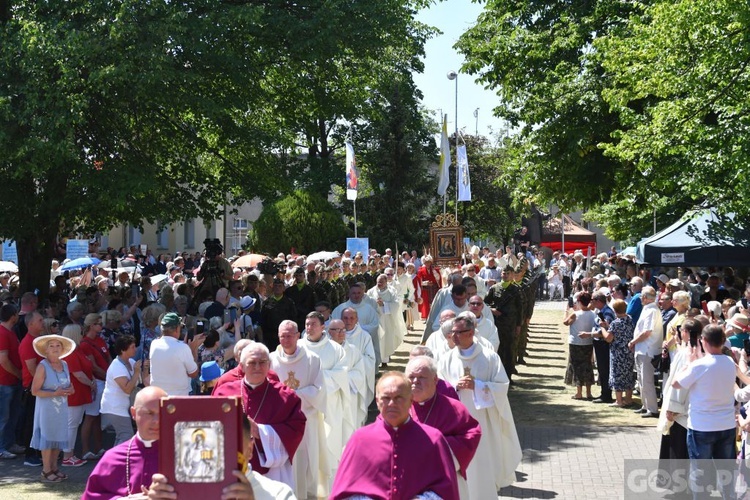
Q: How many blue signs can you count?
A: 3